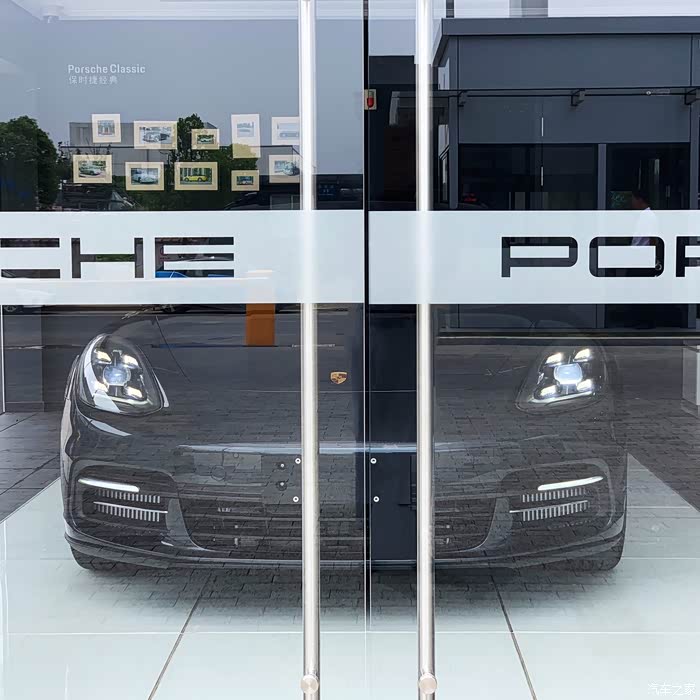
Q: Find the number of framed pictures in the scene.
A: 10